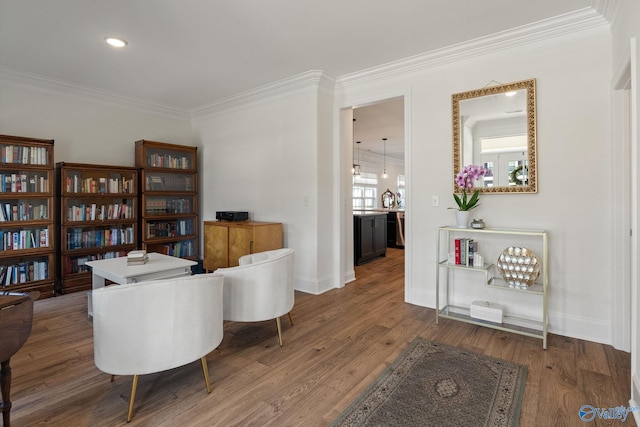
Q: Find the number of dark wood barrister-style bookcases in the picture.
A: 3